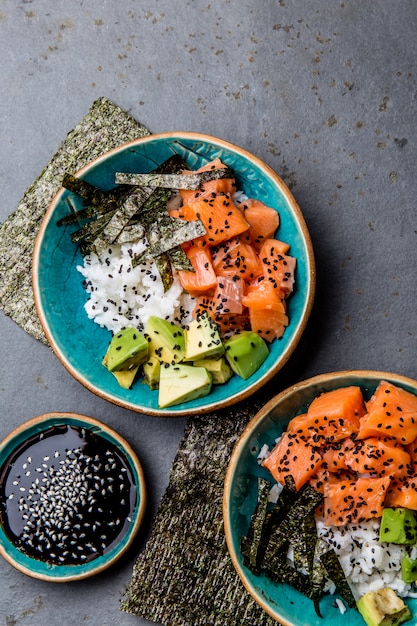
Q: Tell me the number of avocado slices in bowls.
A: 11